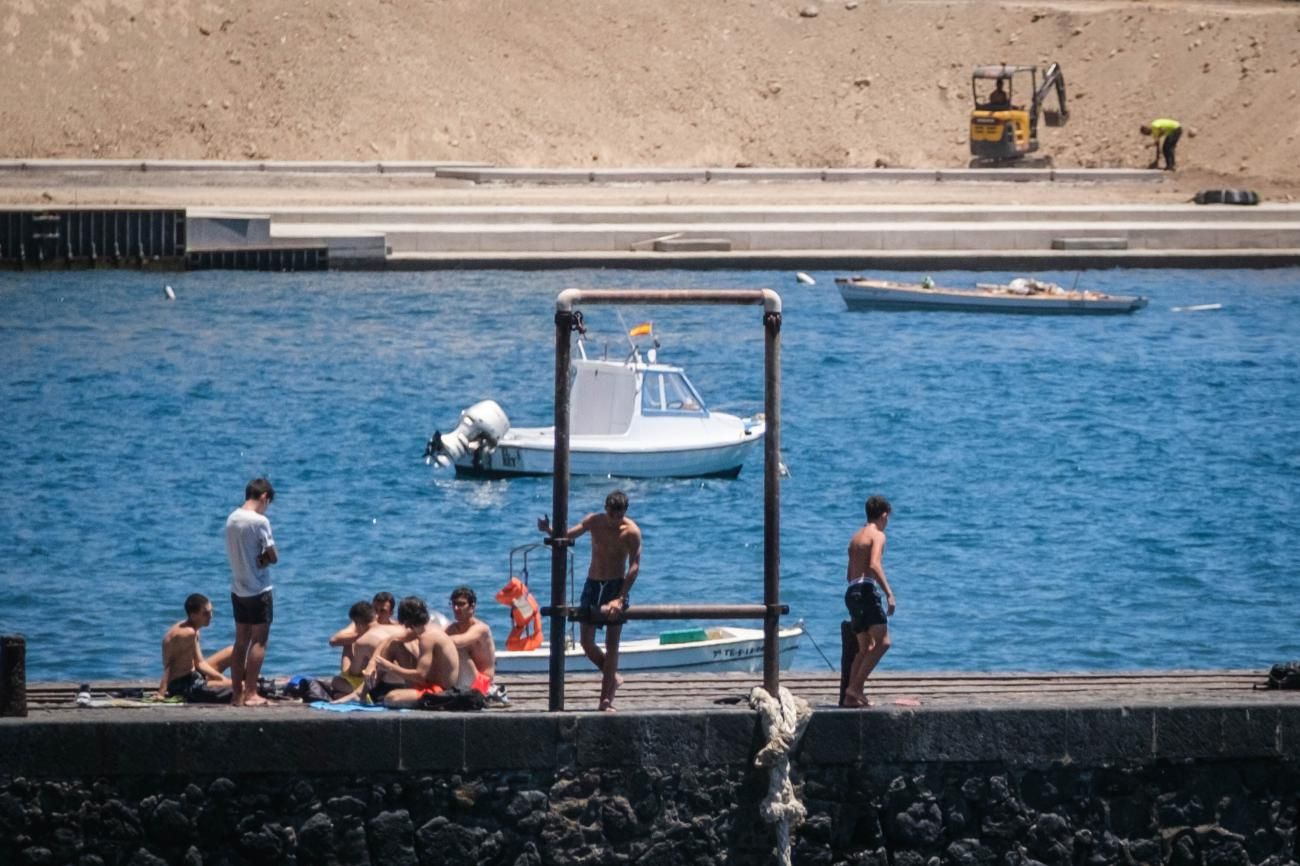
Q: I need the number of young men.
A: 8